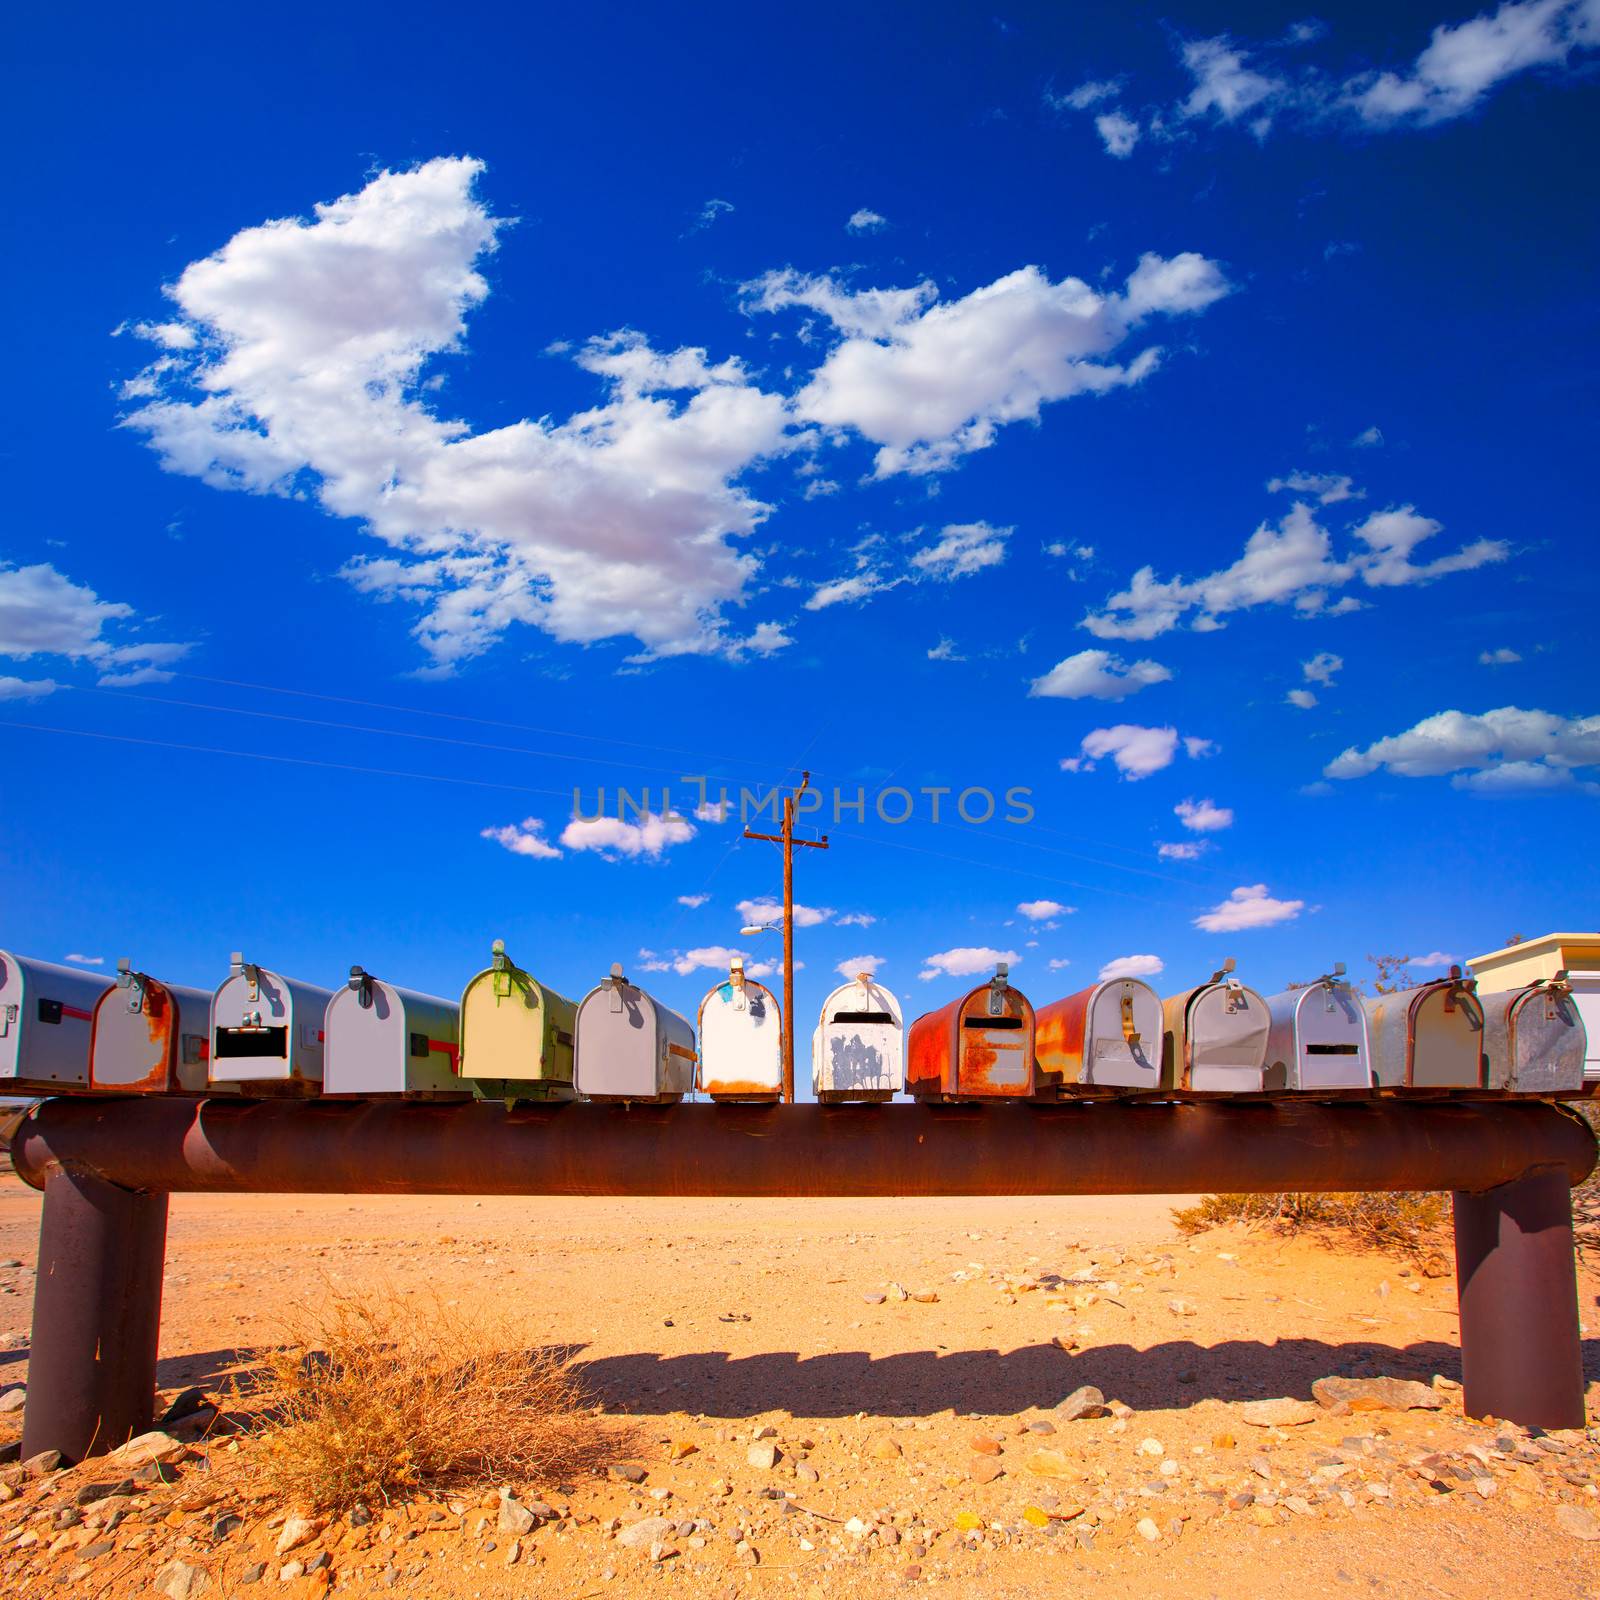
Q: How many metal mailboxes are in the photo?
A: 14